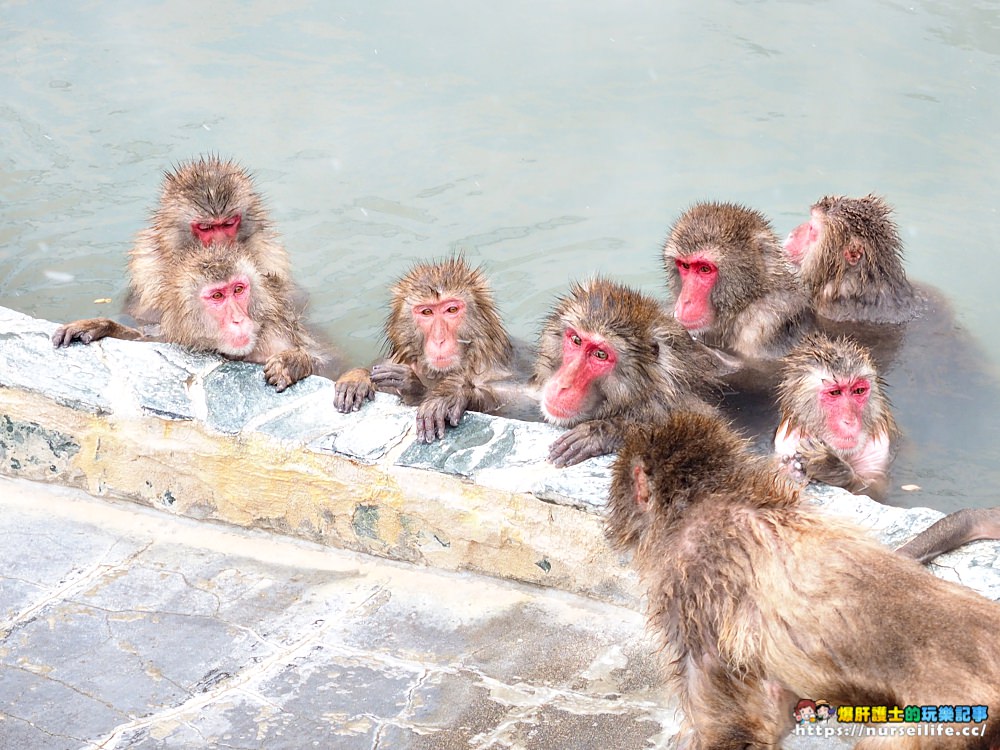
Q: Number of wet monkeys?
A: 7